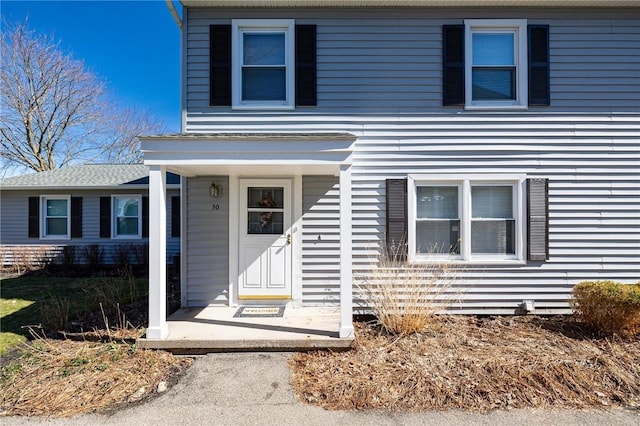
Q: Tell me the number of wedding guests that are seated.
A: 0